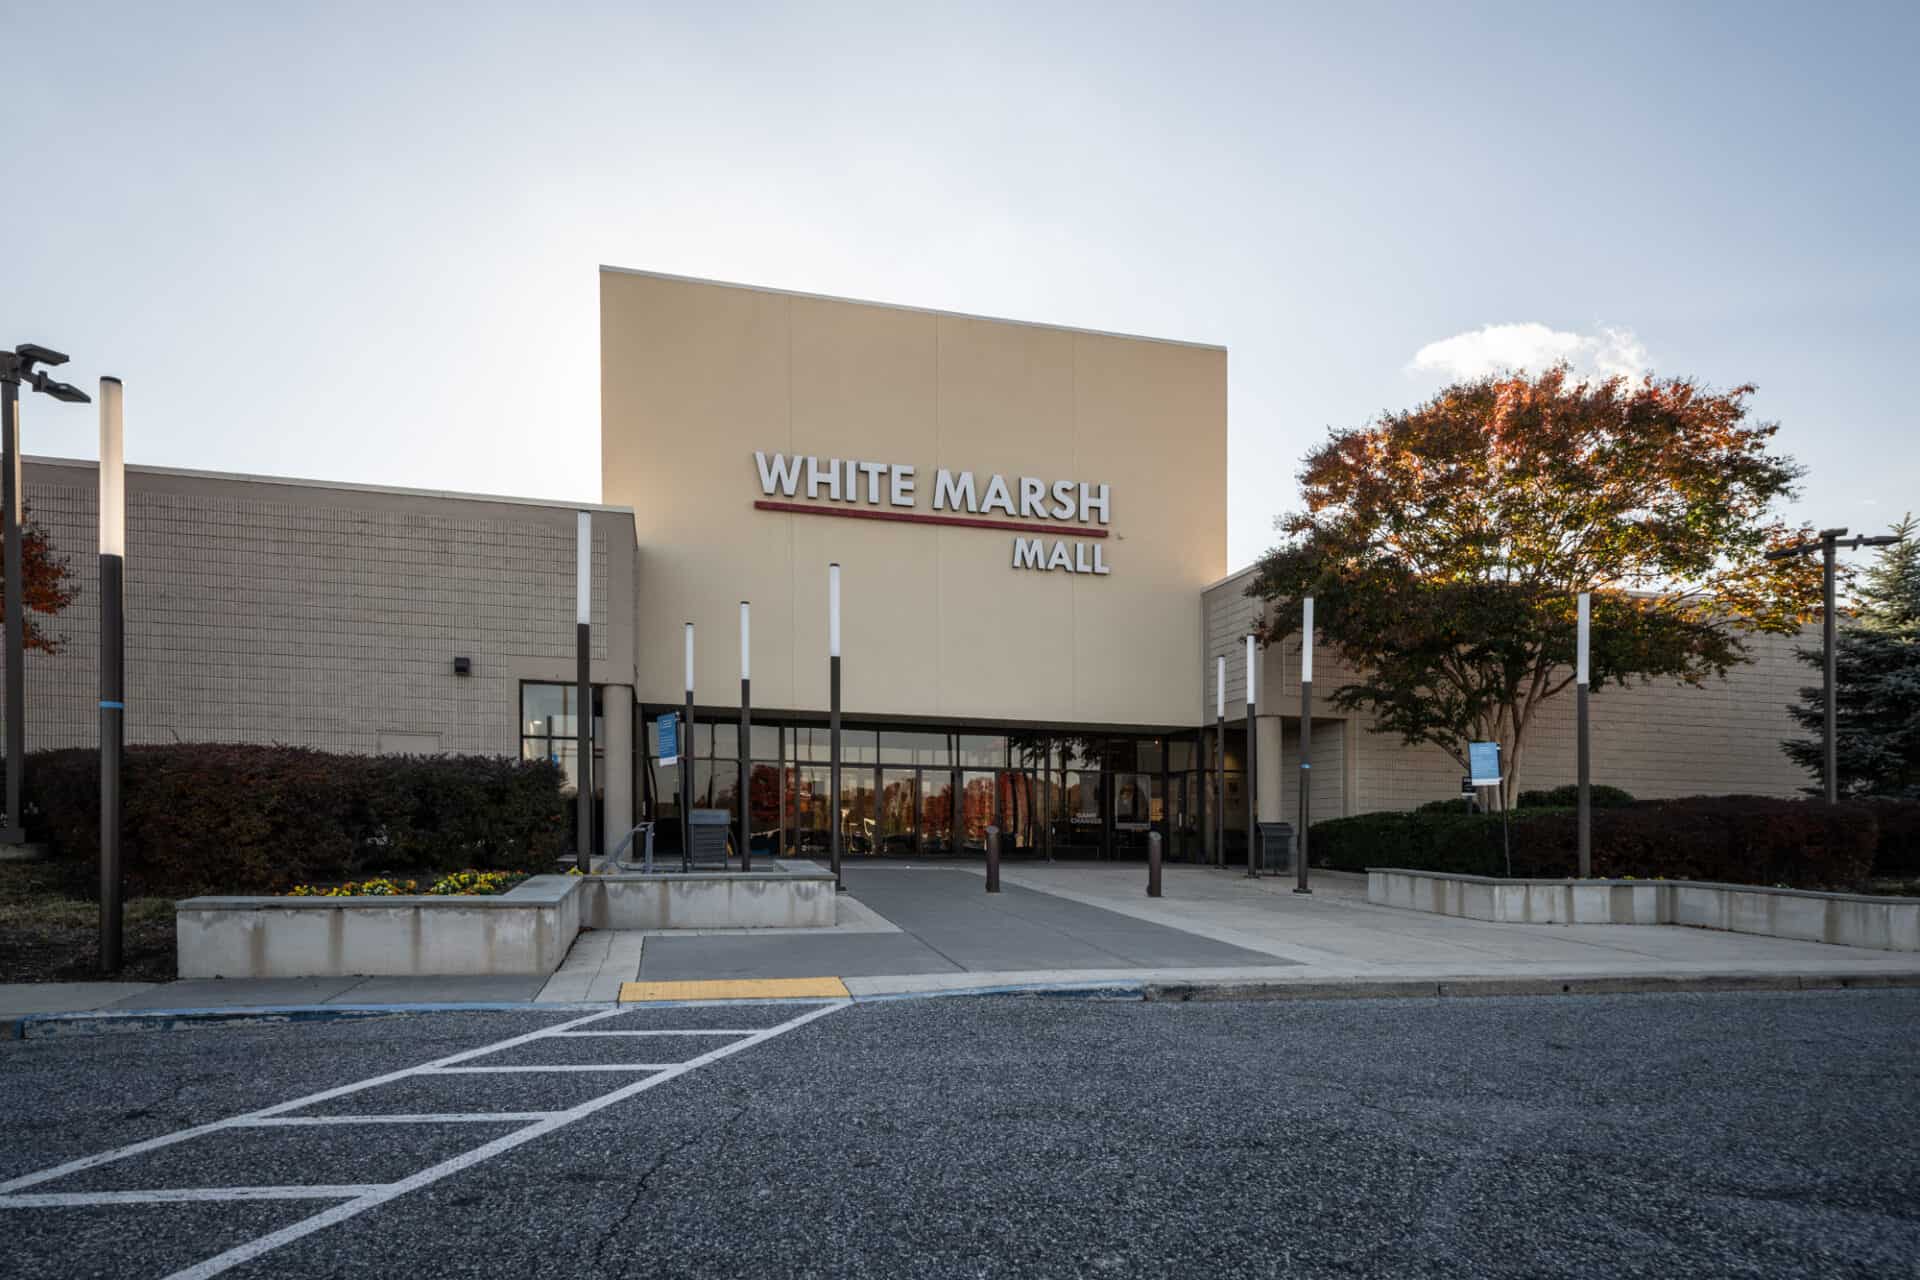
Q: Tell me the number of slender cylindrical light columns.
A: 9